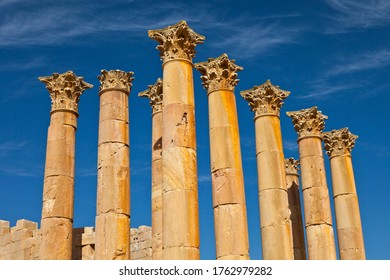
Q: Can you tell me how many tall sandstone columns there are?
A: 9